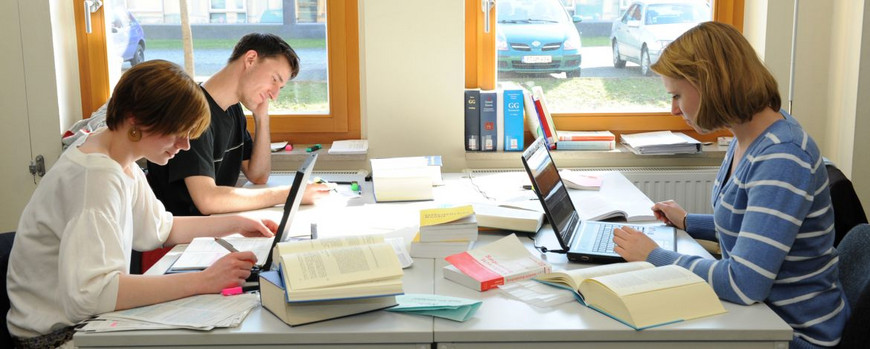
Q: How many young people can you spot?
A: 3